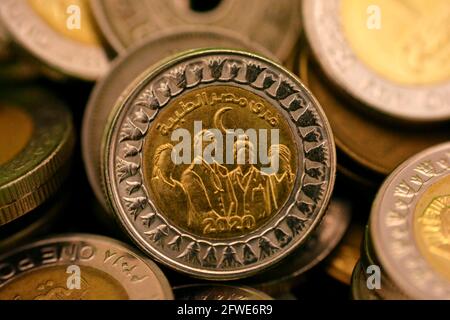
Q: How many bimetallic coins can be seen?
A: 6